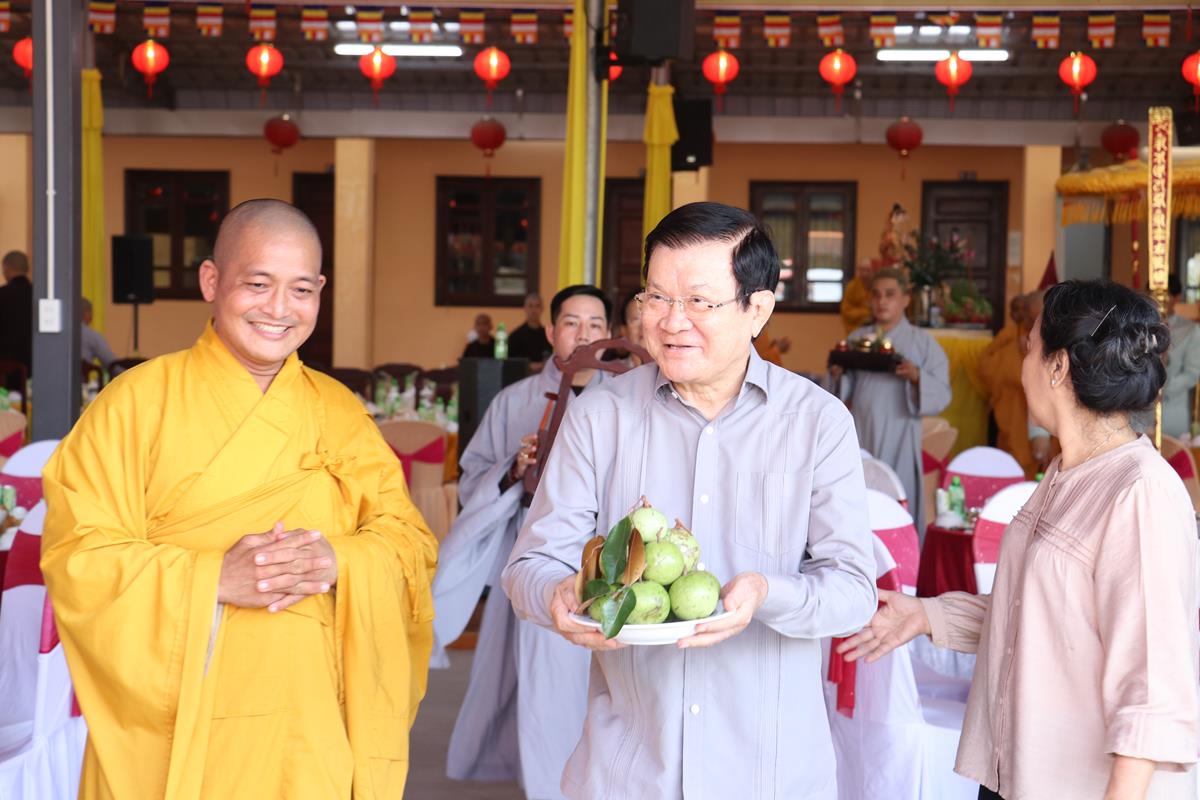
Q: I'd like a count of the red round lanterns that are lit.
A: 11